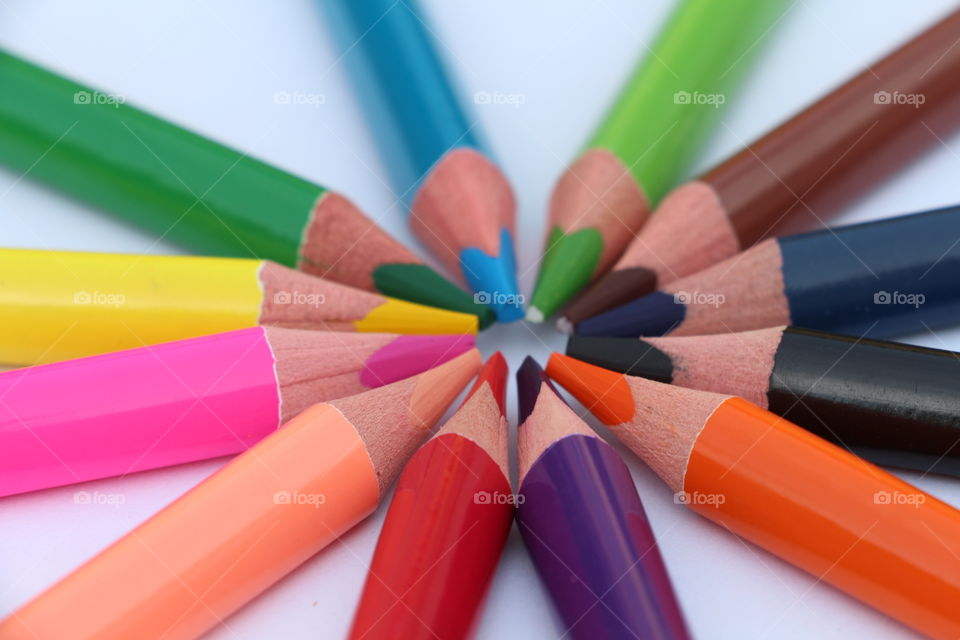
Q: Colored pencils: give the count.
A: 12